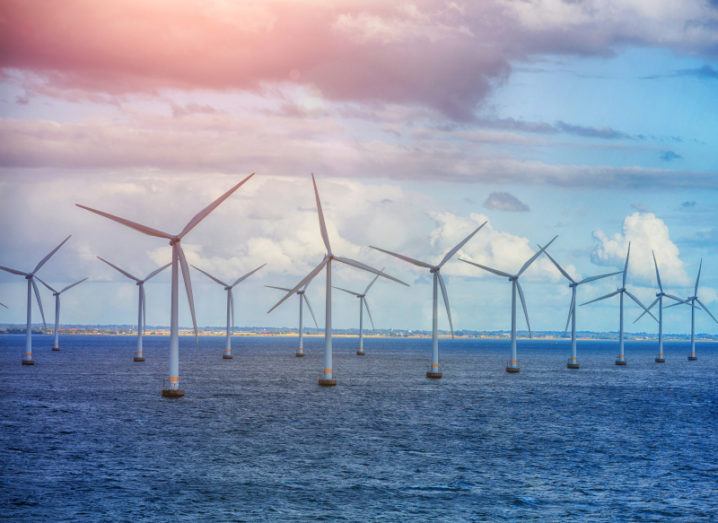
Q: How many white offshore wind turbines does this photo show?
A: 14